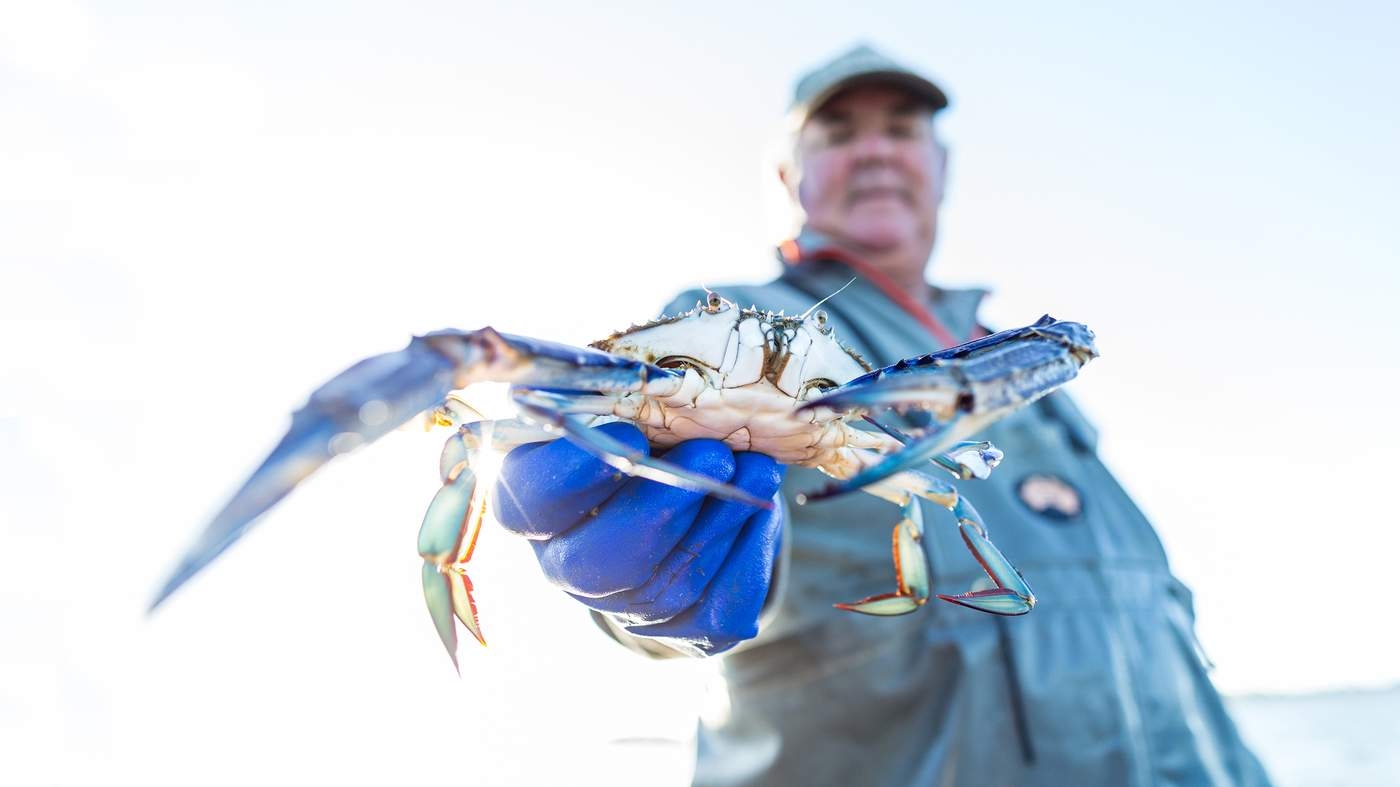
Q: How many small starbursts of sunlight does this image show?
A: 1